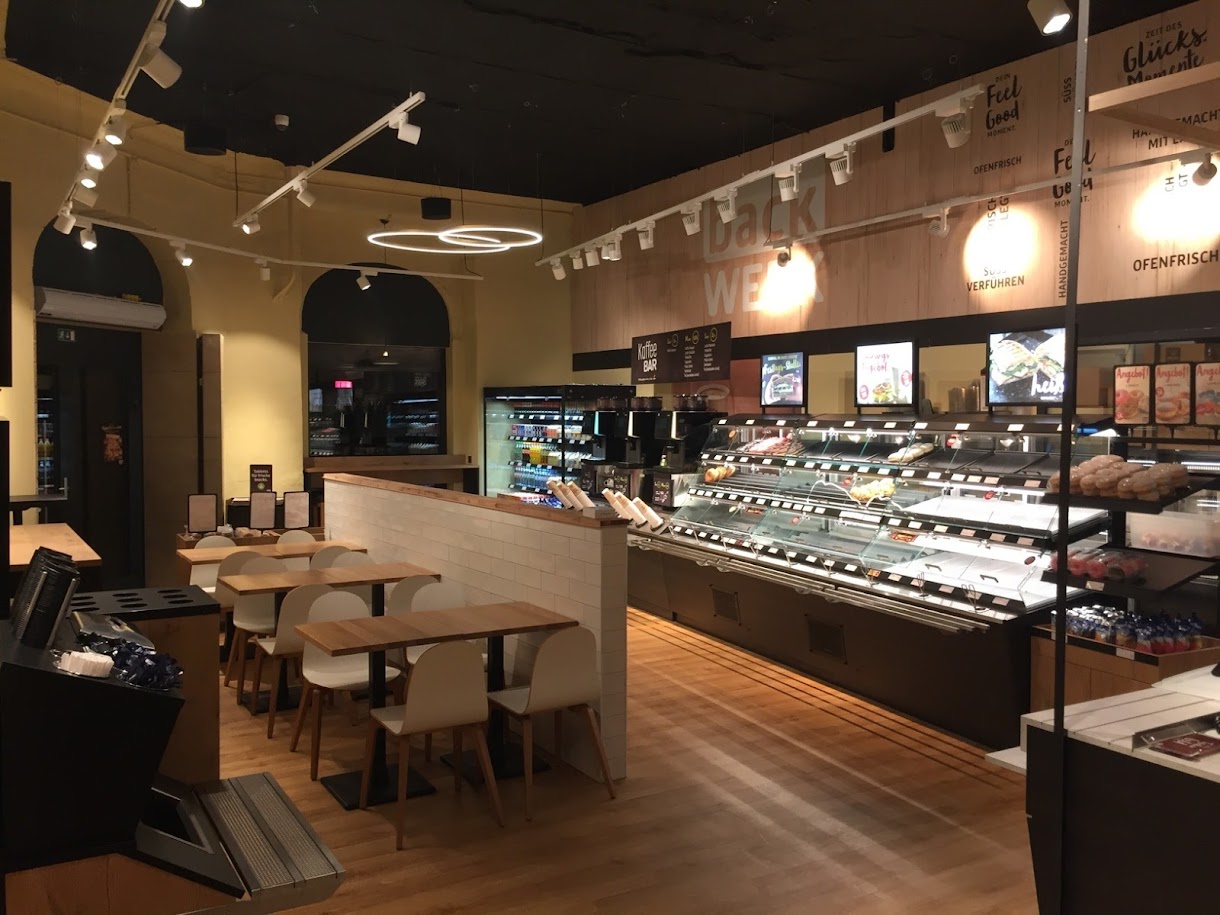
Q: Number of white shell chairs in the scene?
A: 12